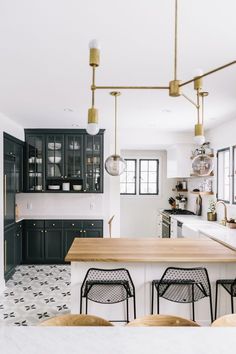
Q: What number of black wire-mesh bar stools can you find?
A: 3